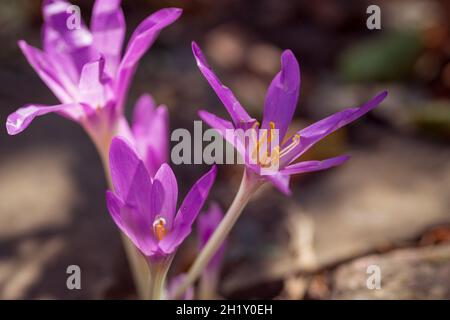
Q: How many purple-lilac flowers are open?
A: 3